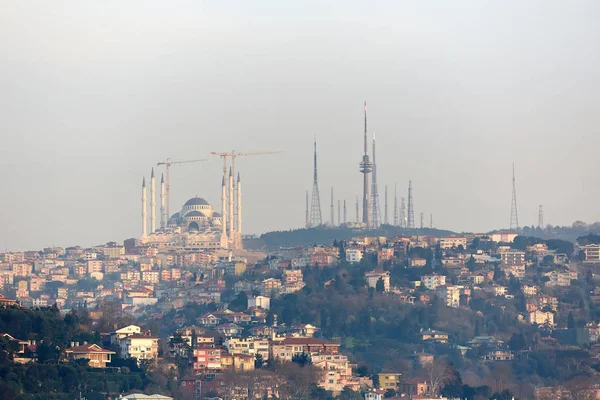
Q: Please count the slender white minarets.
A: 6